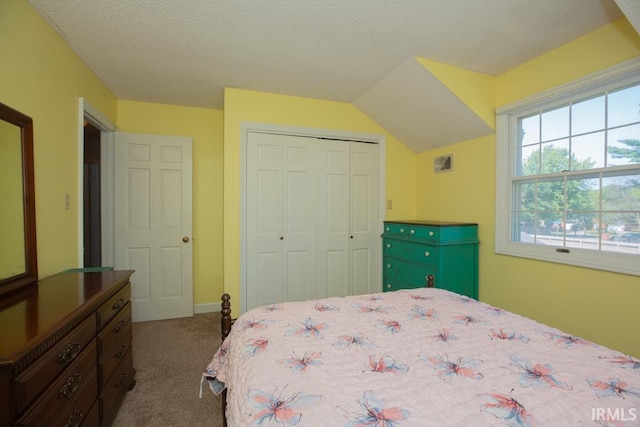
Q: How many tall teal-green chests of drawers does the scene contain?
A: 1